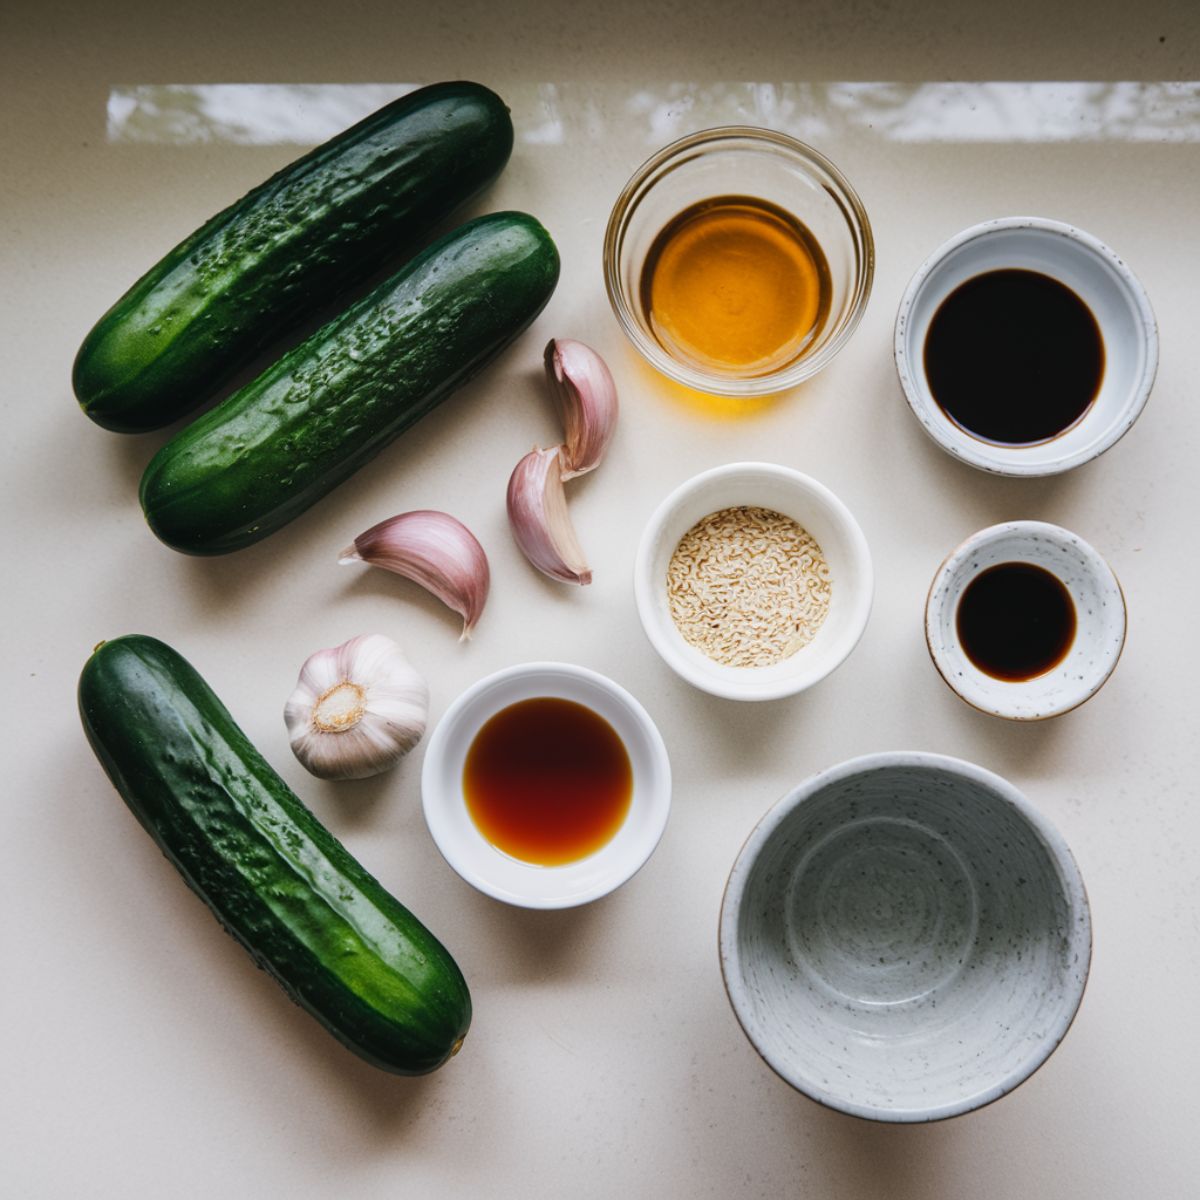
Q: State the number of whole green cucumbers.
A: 3